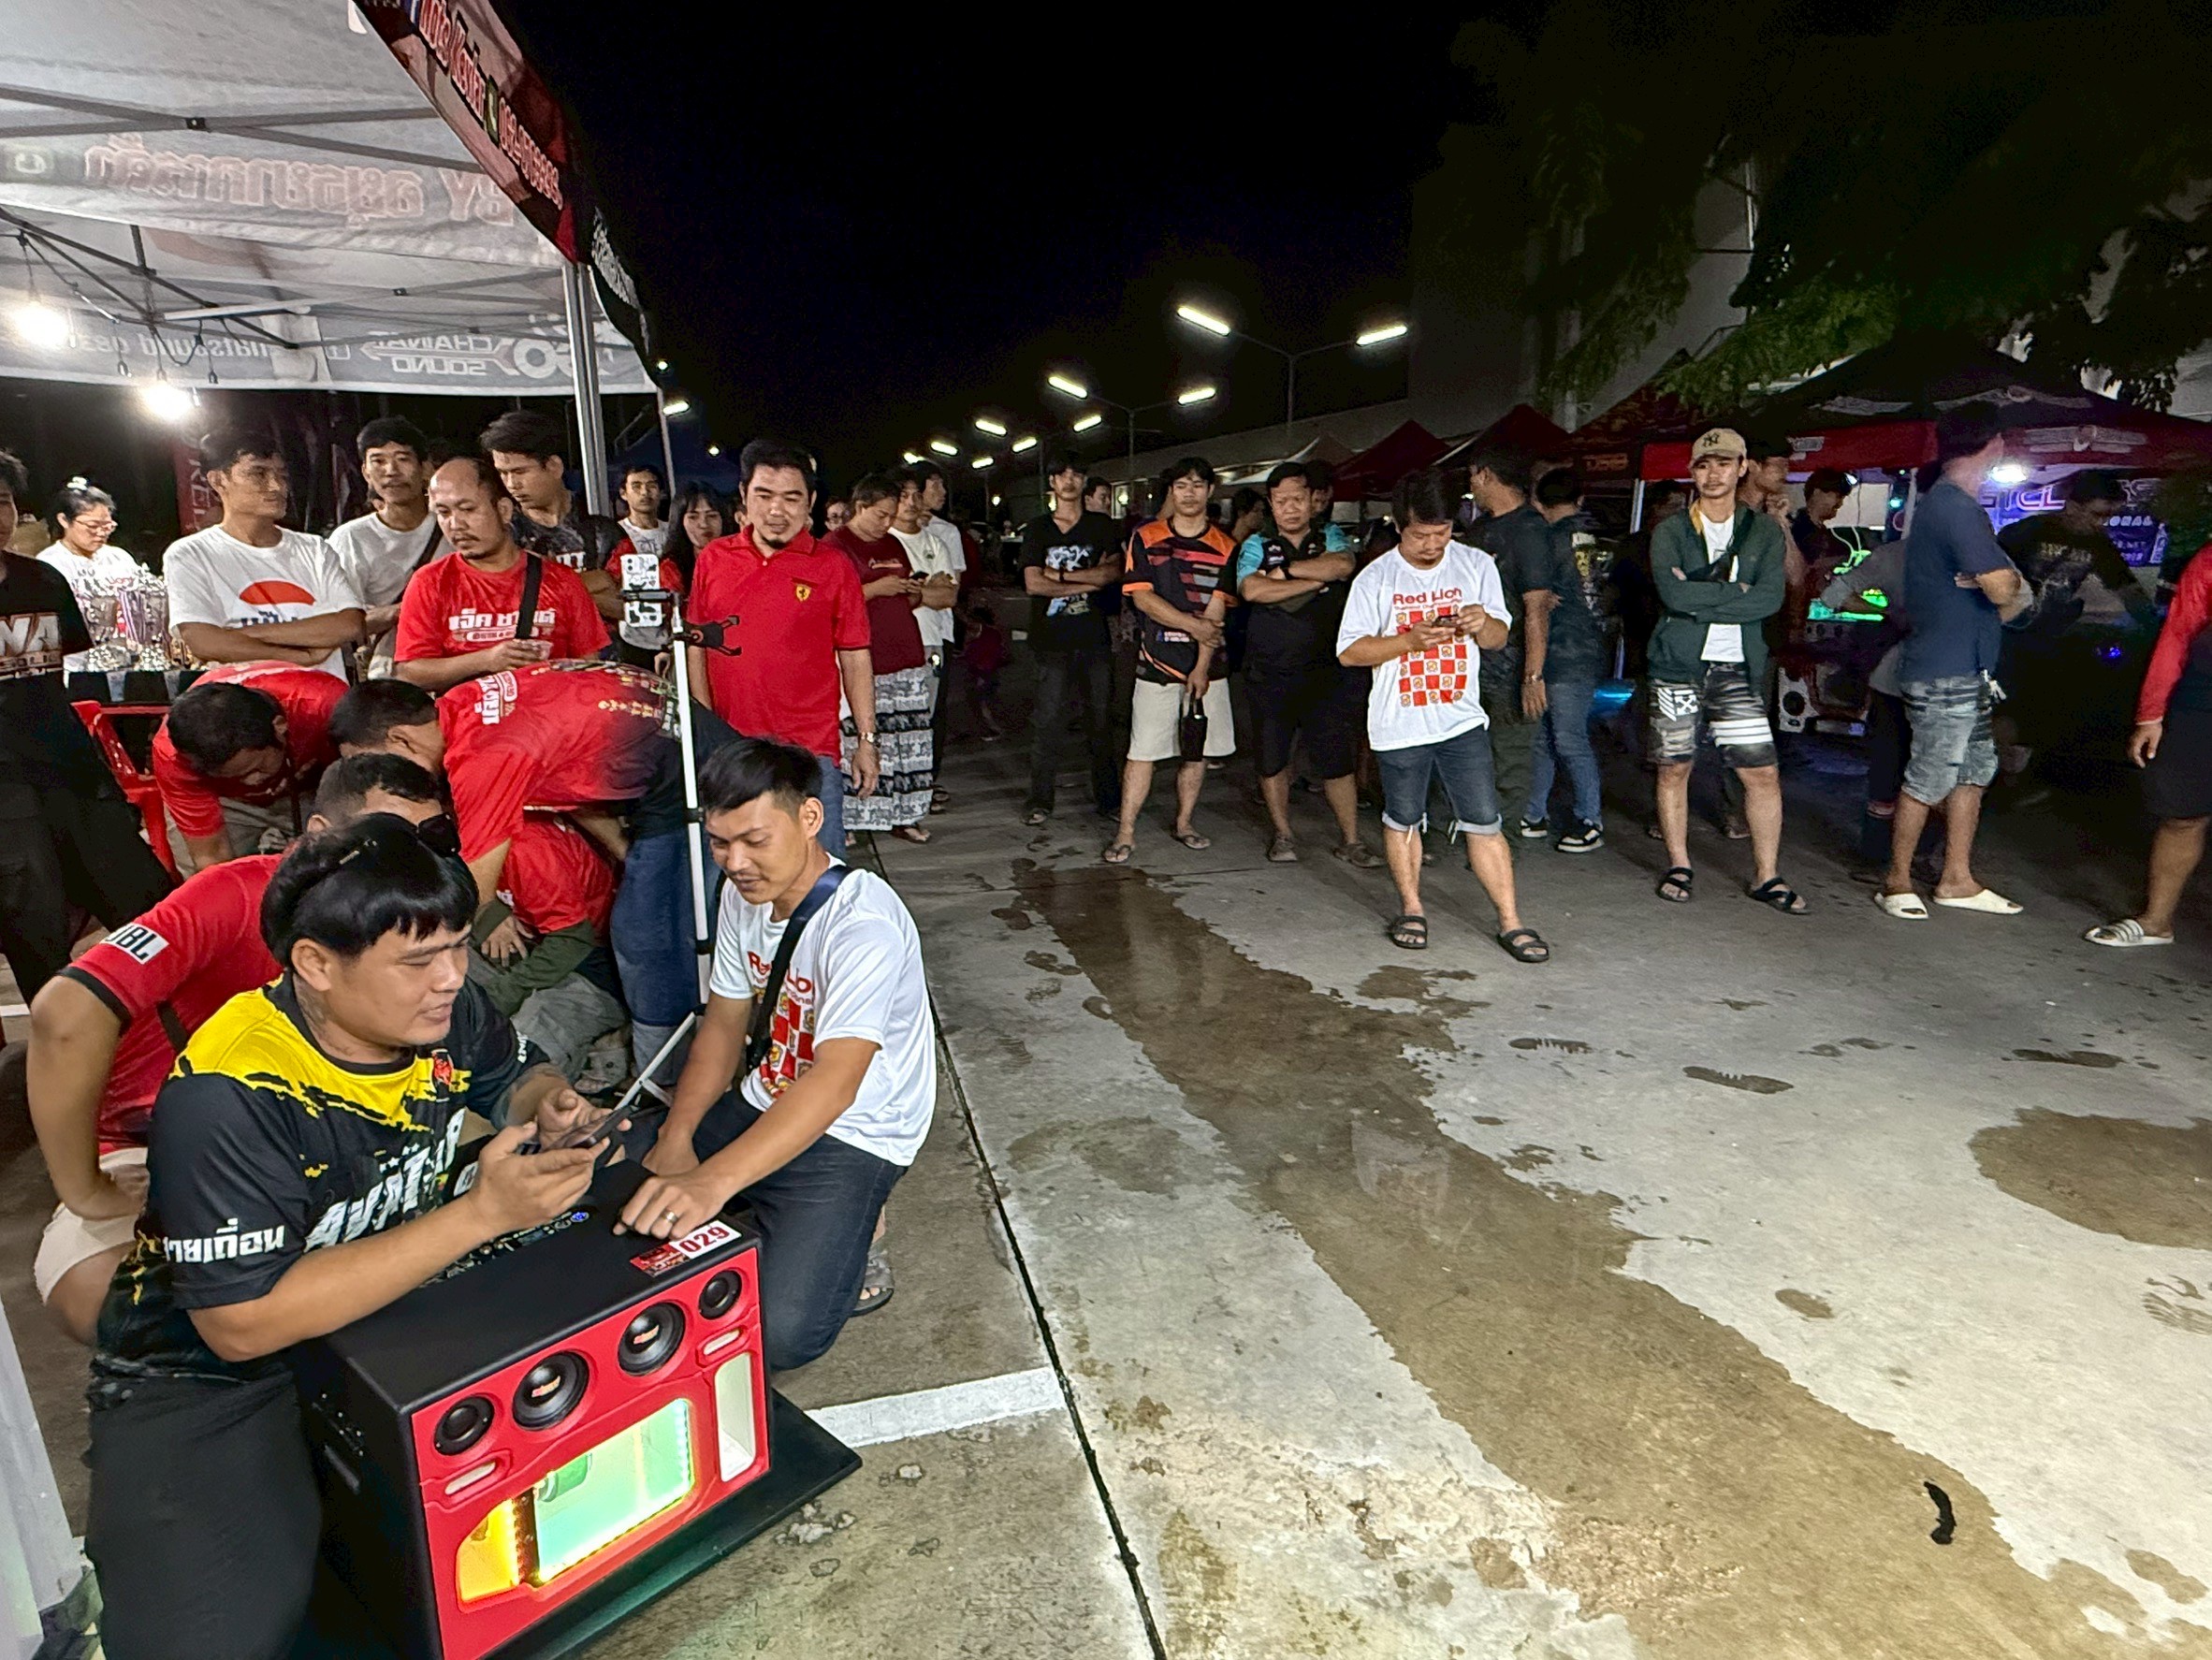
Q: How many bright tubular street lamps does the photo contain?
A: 11